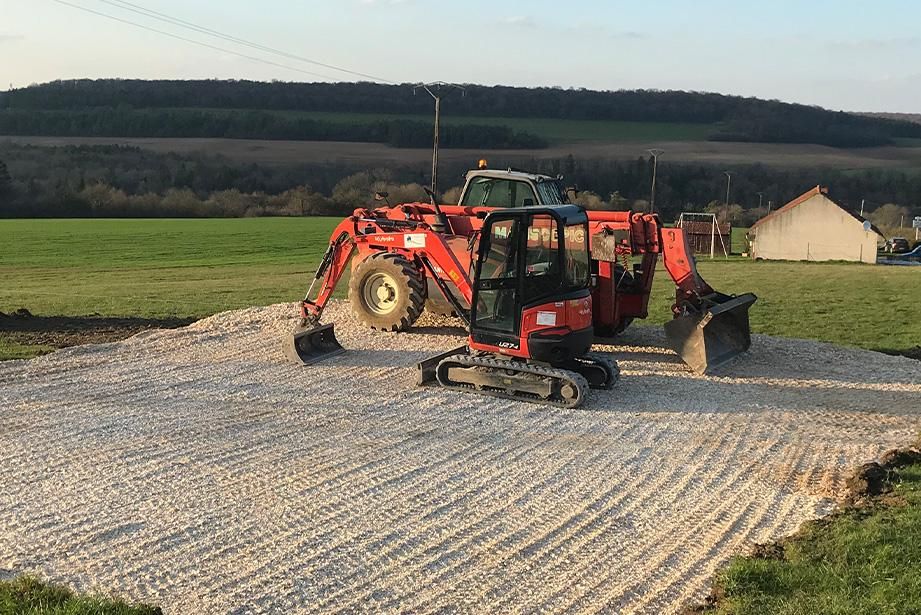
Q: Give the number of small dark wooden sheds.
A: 1